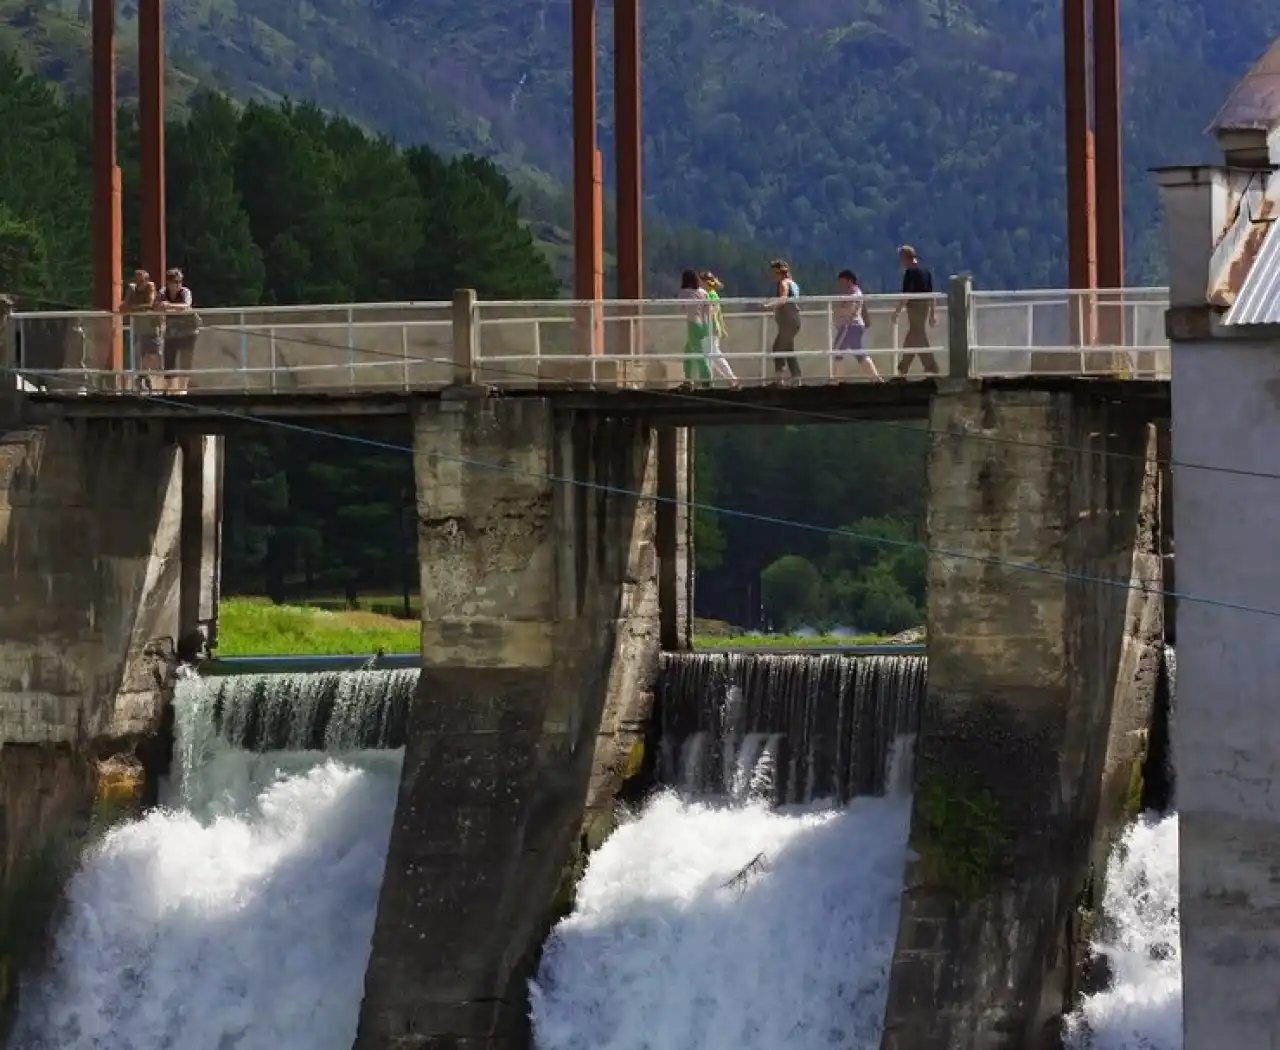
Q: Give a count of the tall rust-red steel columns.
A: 6